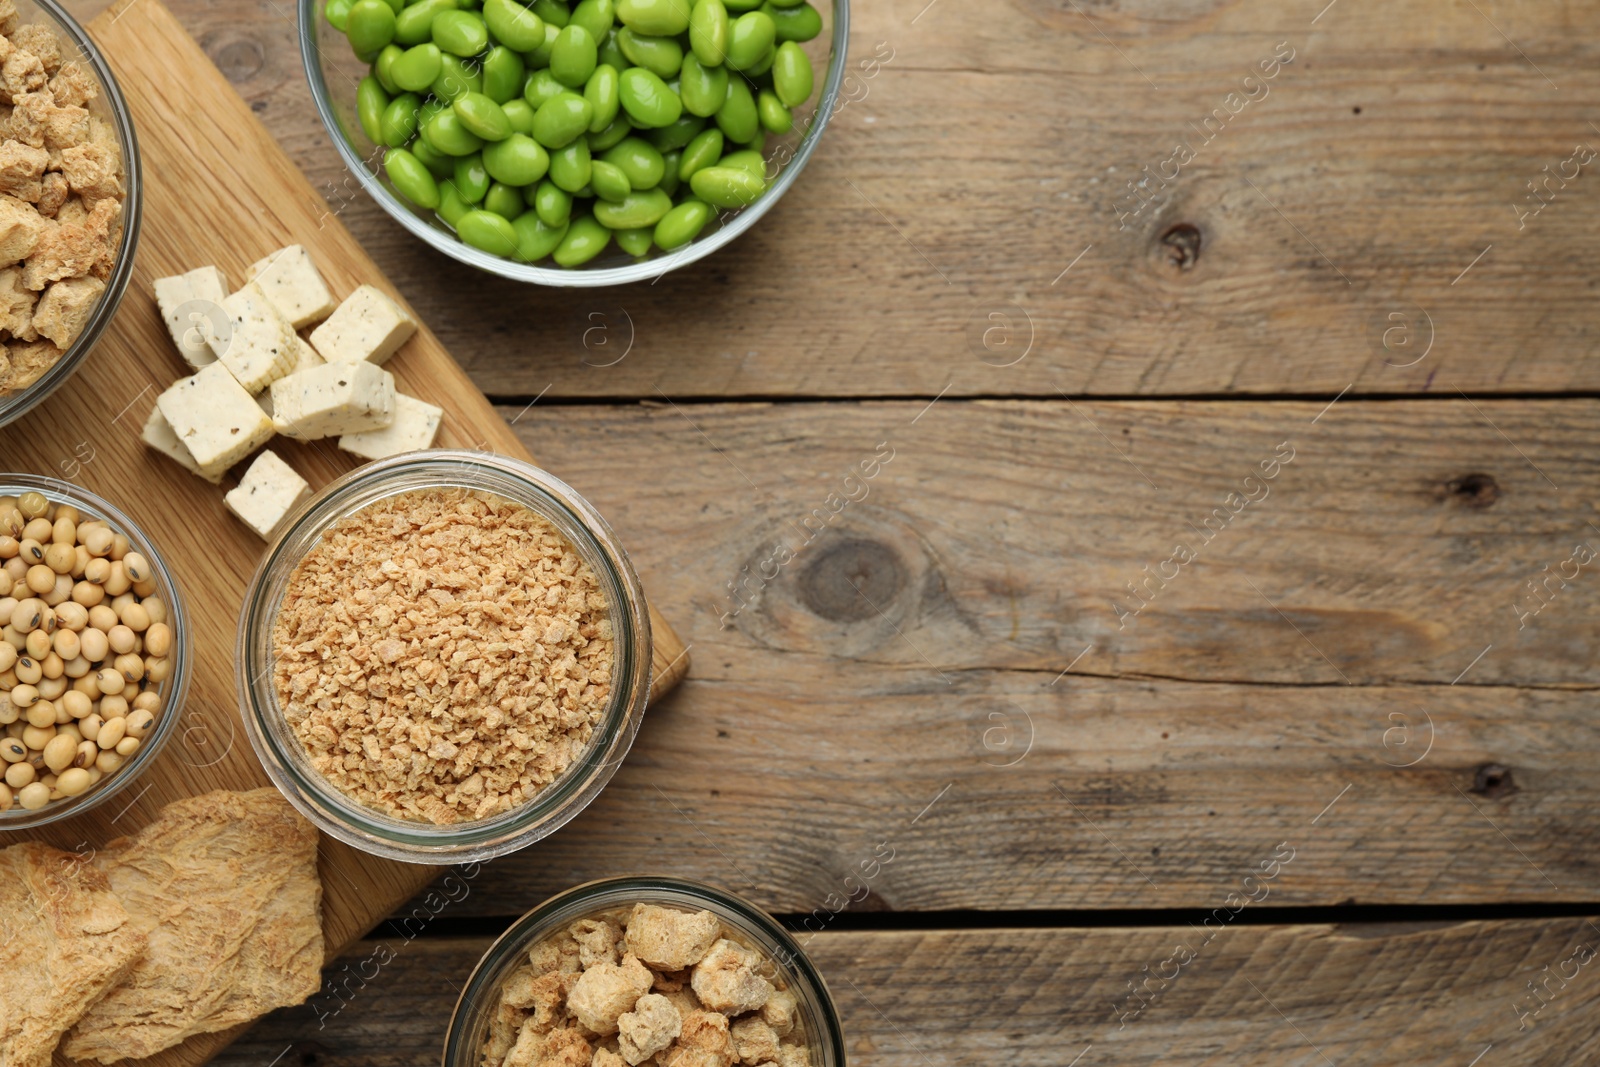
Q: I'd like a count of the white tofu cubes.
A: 10